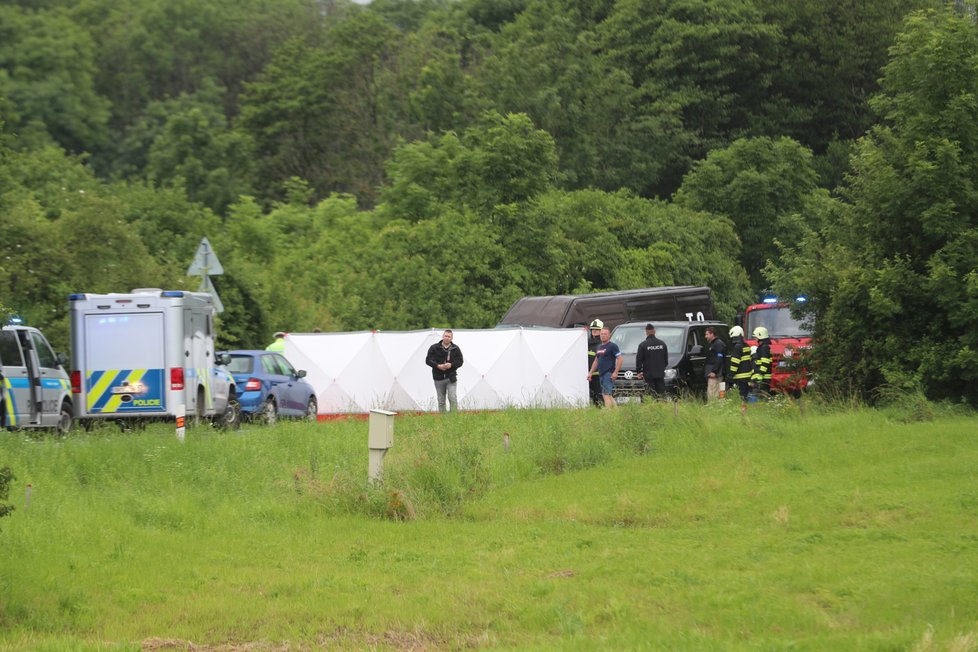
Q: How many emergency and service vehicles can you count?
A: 3